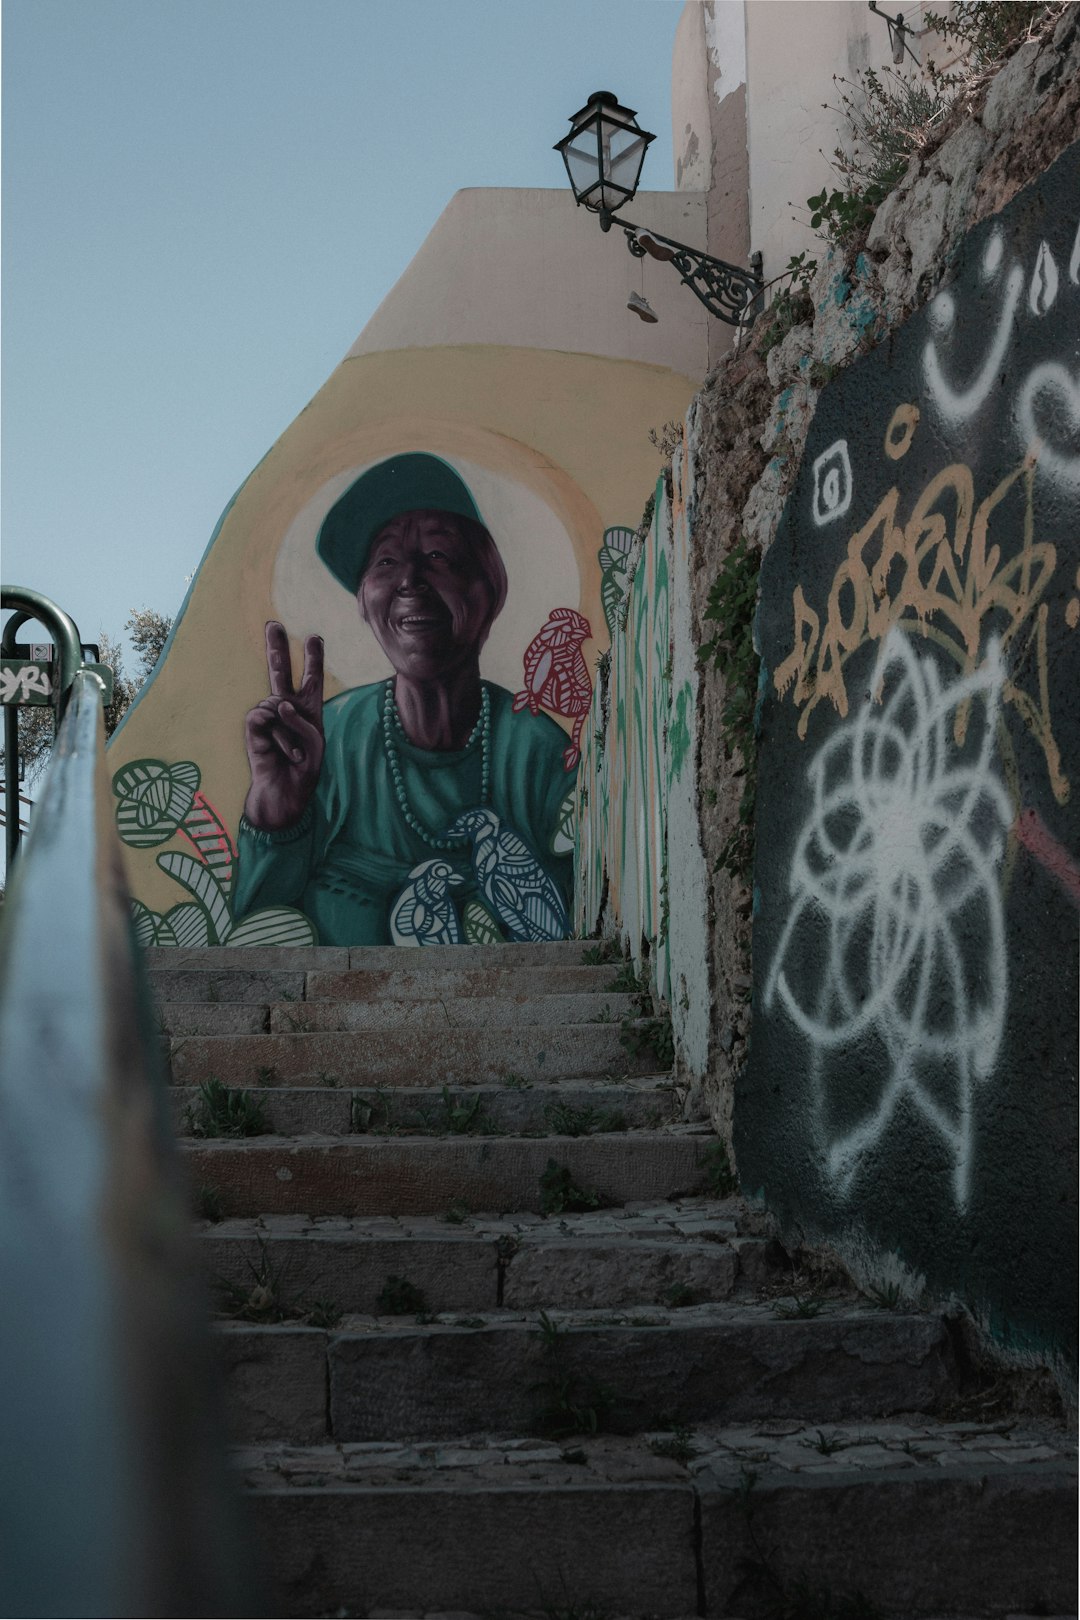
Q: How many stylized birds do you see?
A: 3